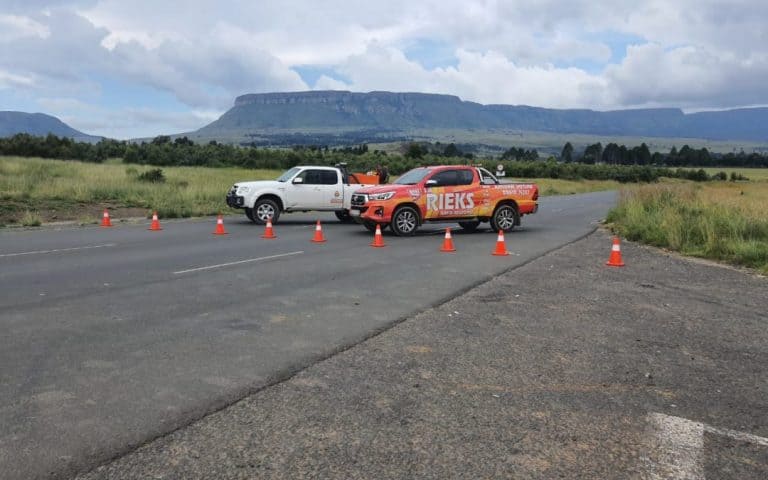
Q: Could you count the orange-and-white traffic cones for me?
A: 9